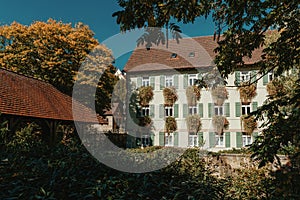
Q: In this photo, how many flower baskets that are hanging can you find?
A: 11